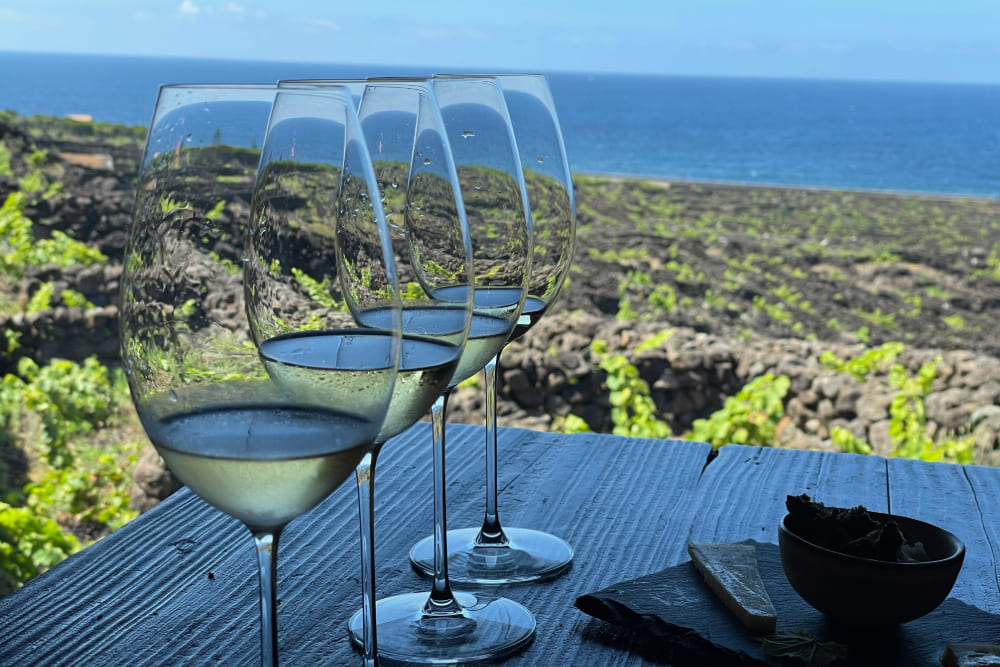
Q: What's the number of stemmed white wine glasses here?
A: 4